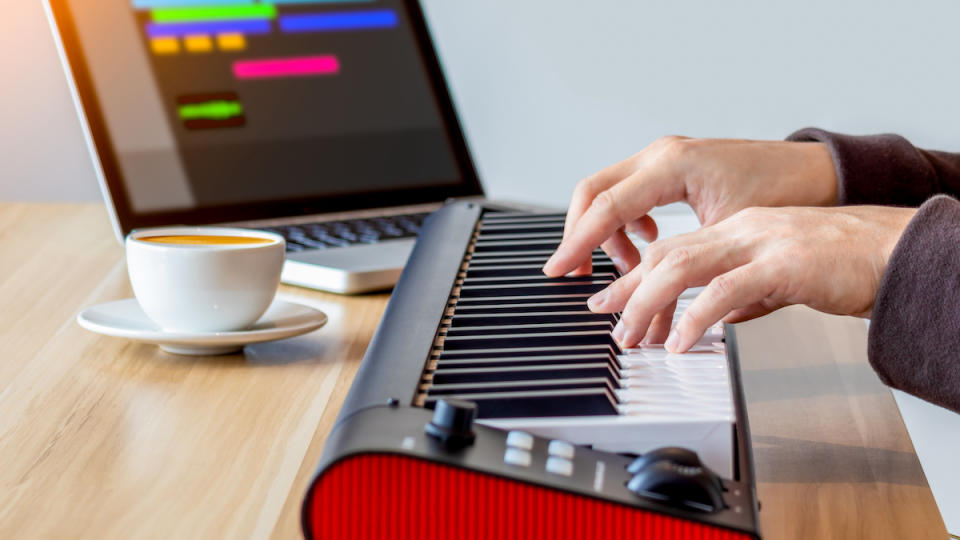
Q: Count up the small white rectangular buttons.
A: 4